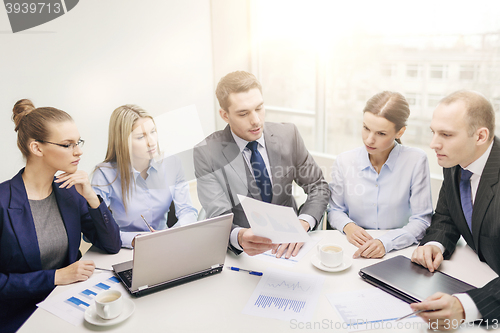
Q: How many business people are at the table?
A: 5